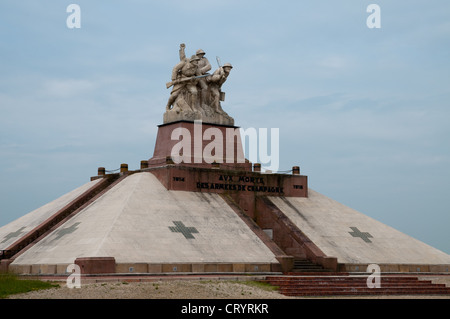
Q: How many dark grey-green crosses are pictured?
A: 4